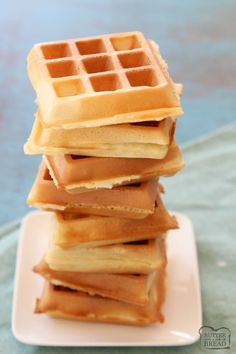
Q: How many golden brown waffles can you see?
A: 8